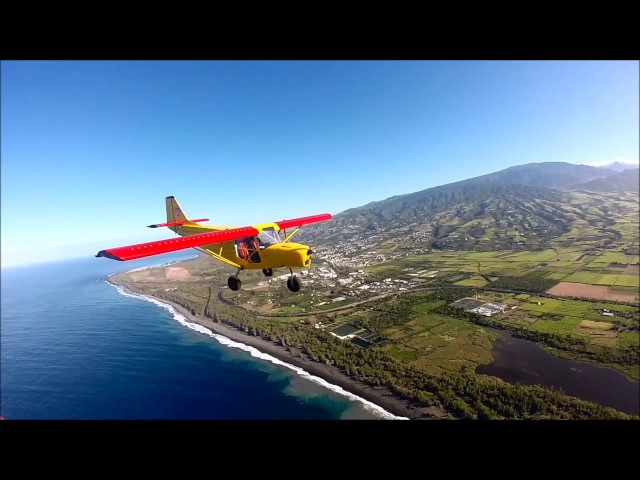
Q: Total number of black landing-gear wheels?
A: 3